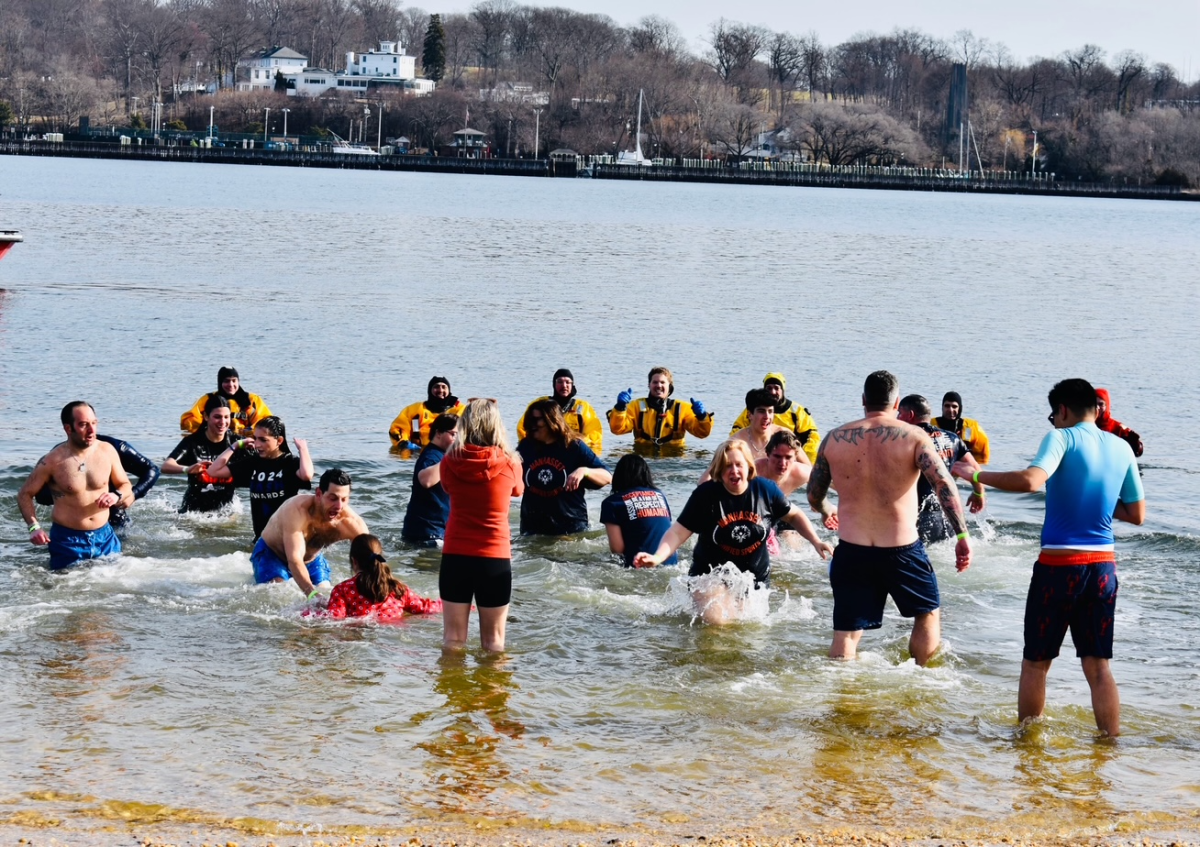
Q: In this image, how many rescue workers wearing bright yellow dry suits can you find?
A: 6